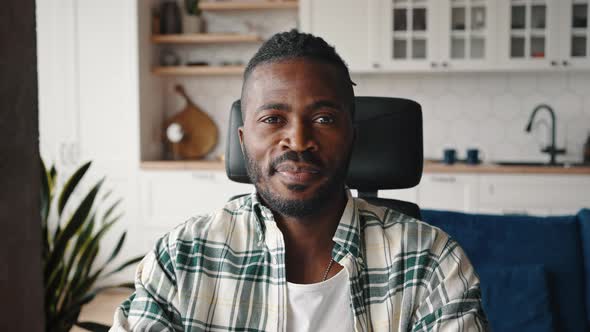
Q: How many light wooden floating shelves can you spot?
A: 3